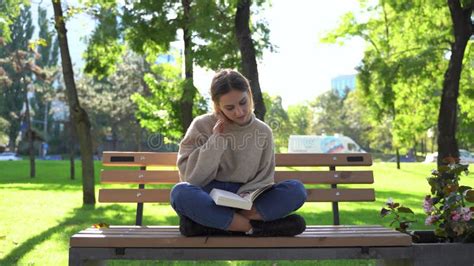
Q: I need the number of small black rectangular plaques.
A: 2